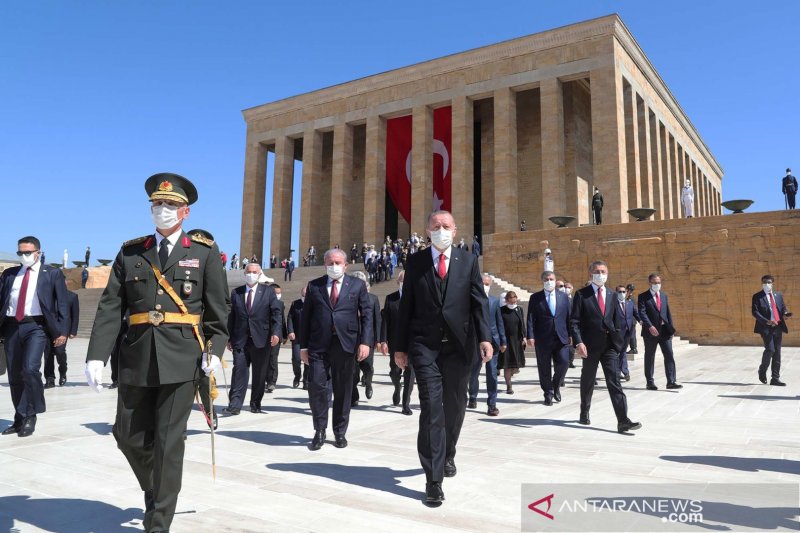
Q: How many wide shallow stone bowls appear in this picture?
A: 6